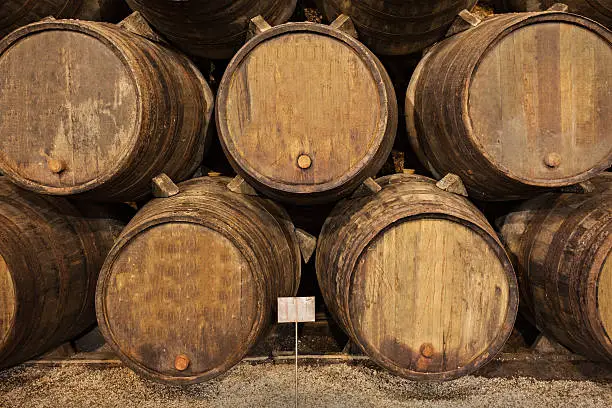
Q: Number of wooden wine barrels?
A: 11